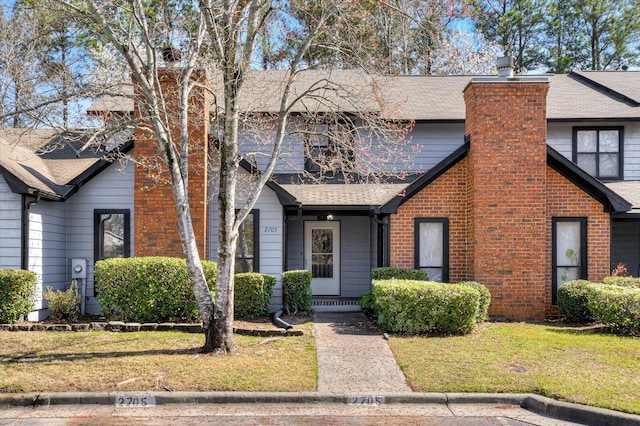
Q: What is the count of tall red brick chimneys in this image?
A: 2